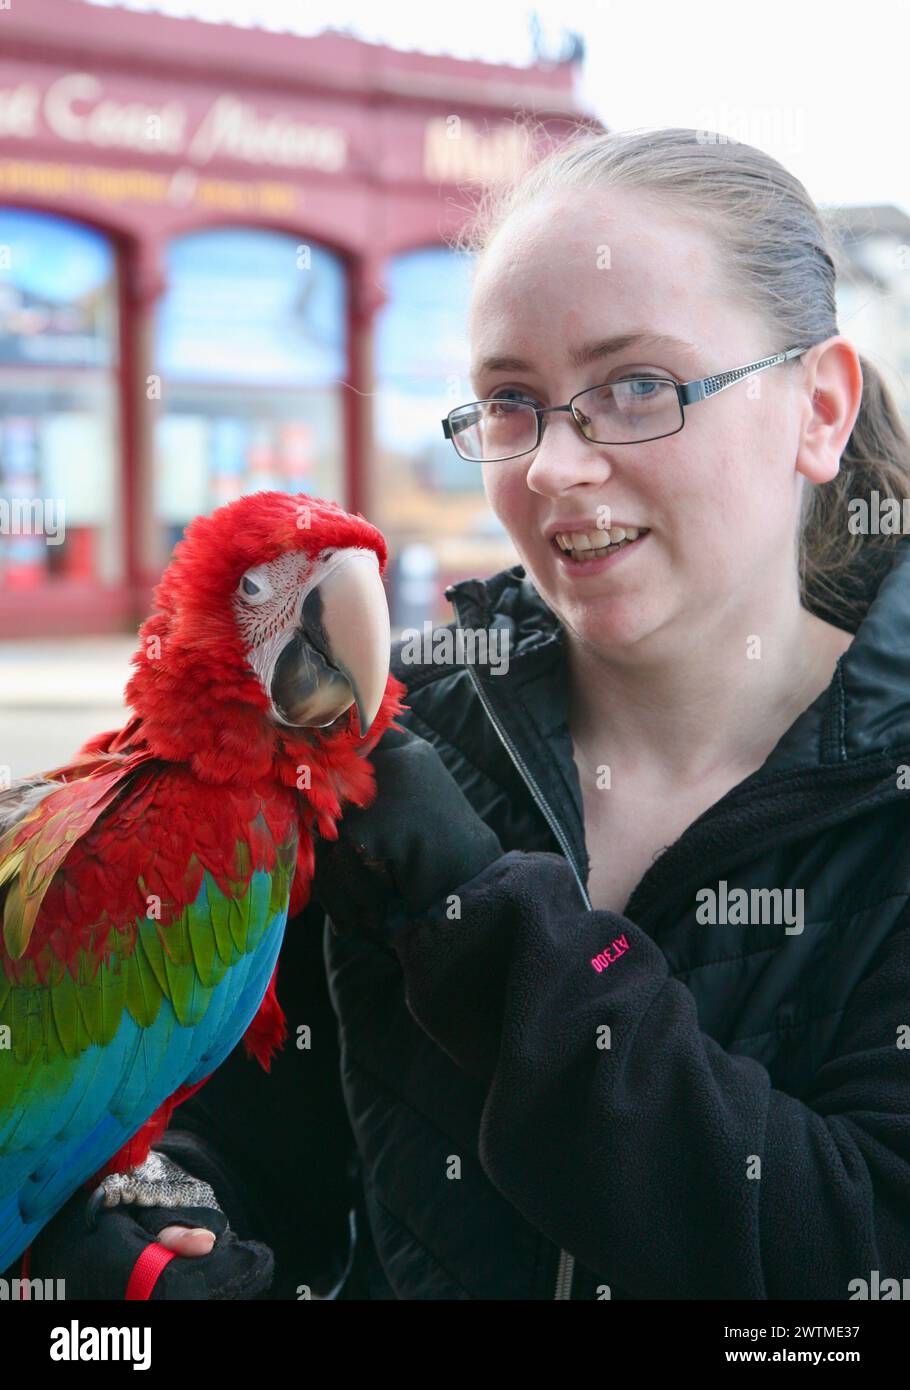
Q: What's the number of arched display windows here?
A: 3